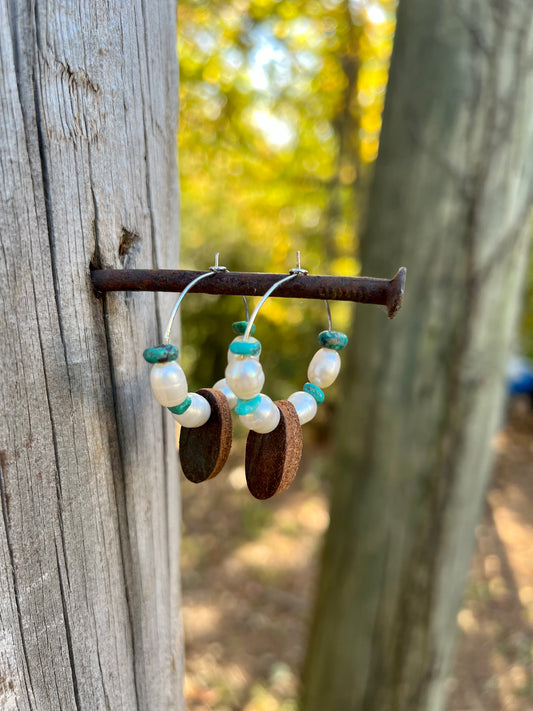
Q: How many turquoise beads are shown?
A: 7